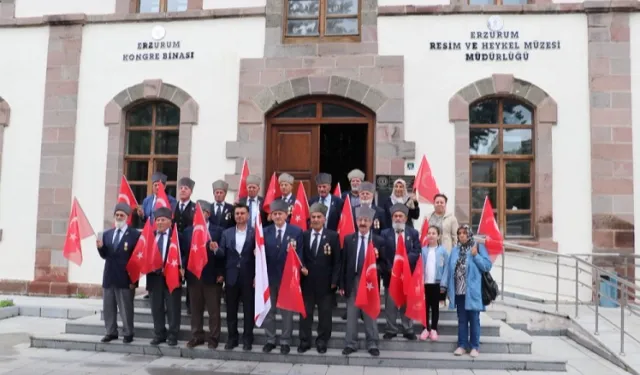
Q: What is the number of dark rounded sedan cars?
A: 0